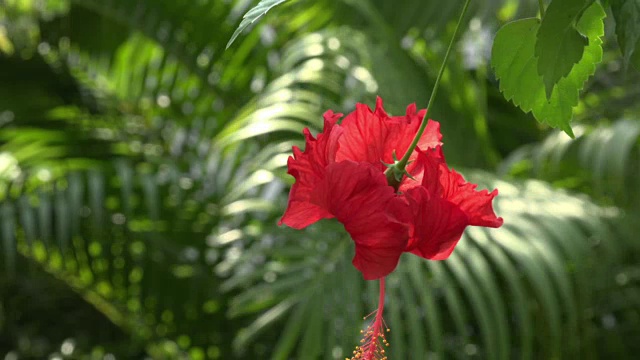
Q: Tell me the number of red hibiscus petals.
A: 5